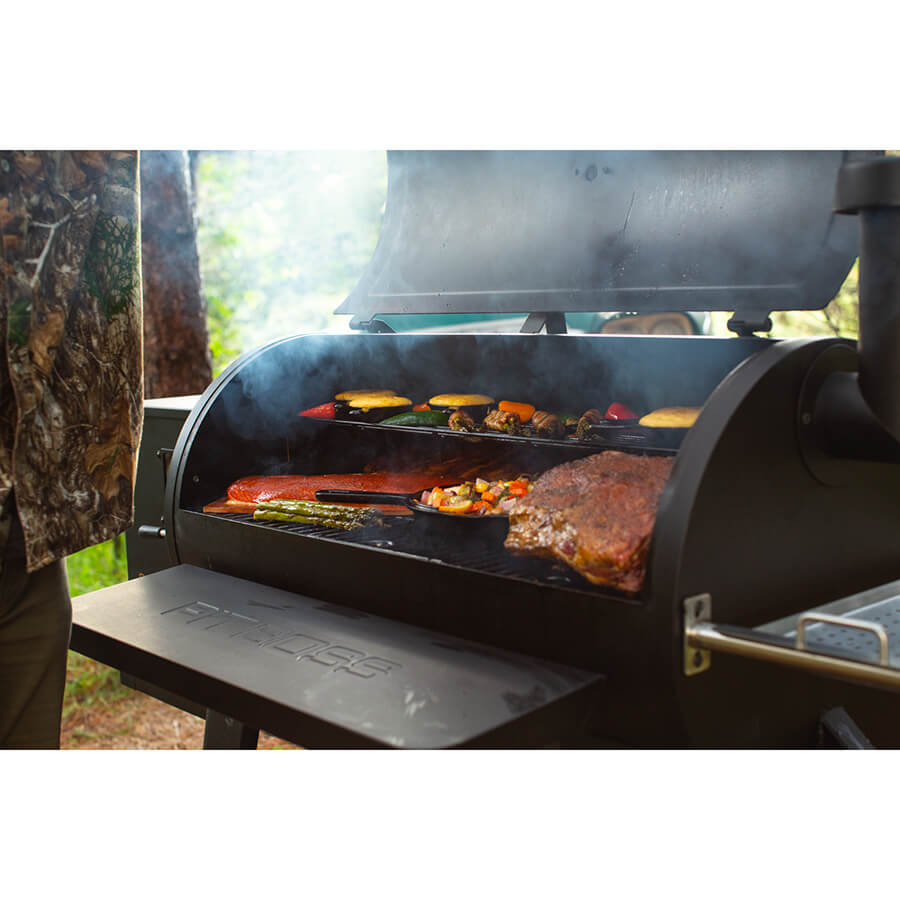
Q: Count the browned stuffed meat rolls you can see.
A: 4